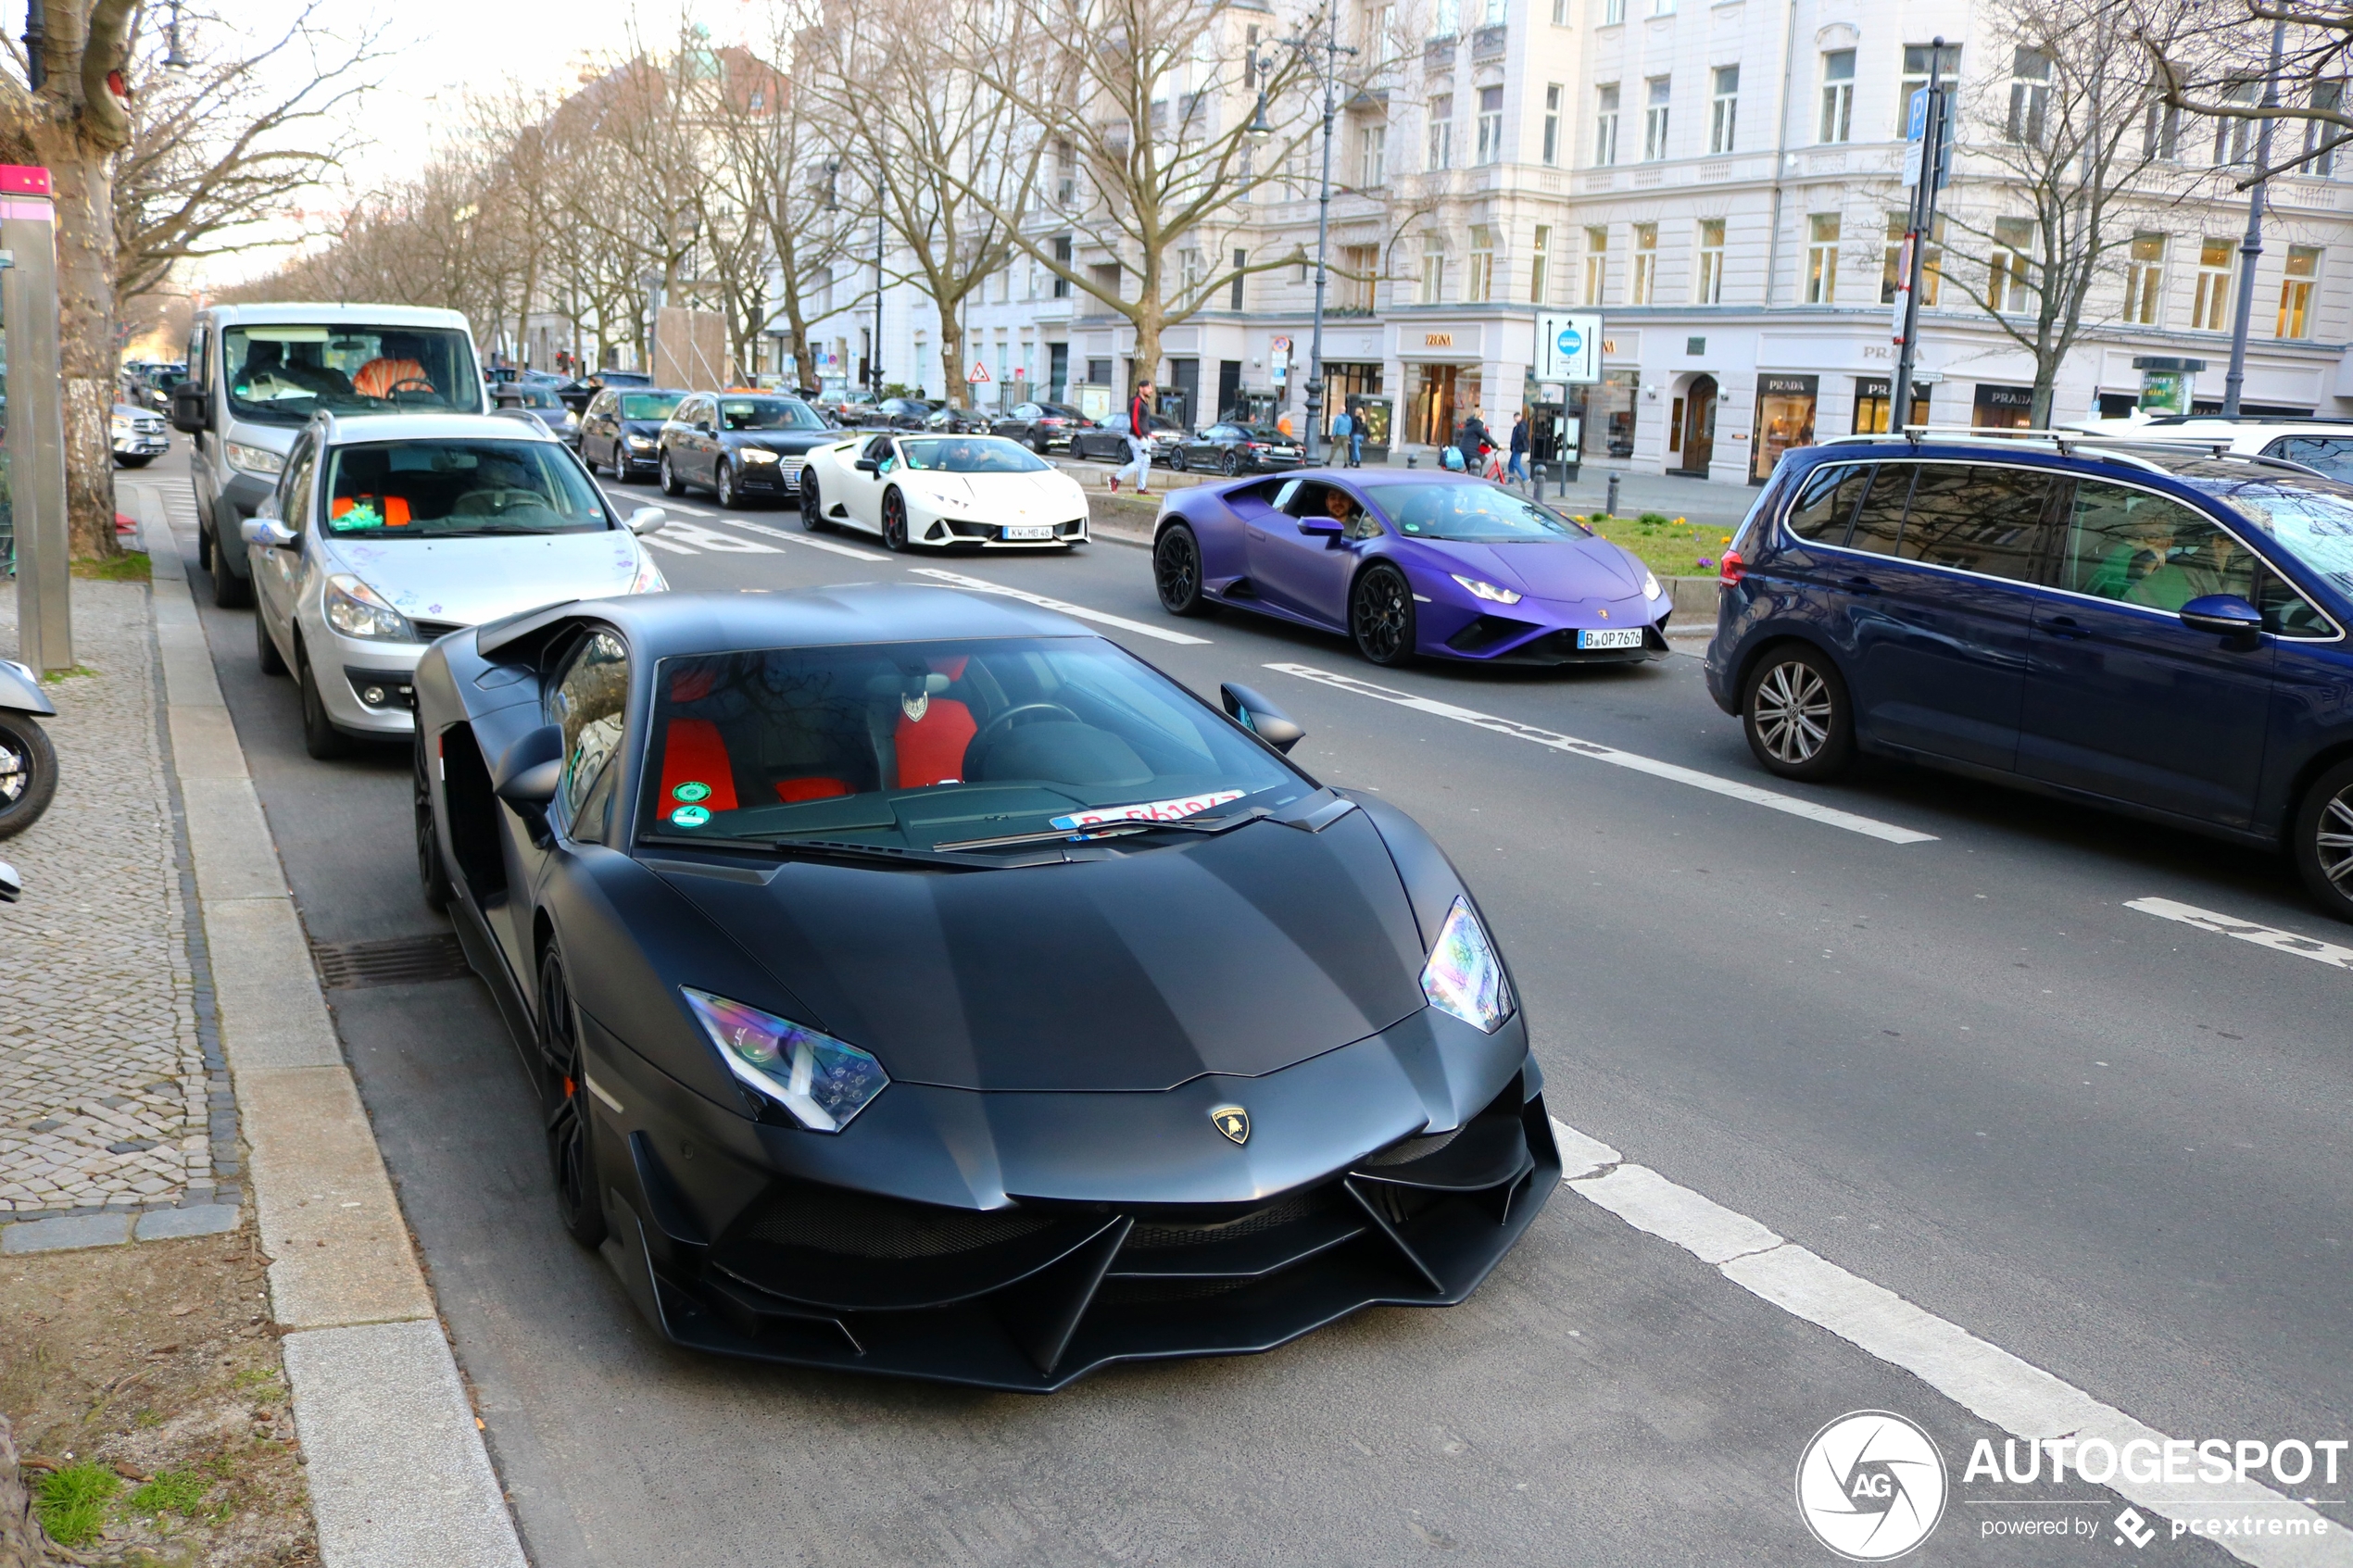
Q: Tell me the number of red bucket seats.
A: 2